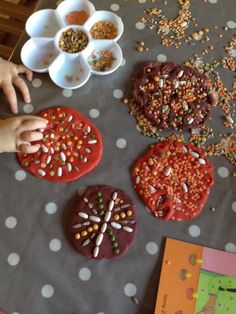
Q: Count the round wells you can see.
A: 7